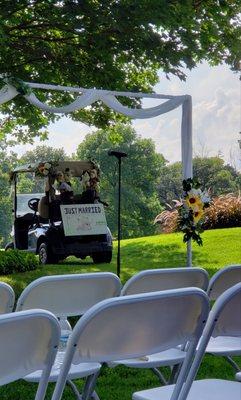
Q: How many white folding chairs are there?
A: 7